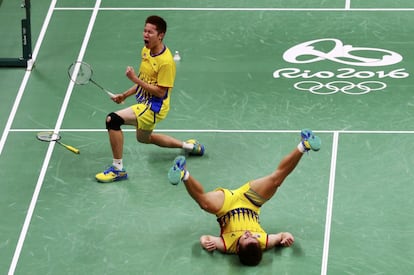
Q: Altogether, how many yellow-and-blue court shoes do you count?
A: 4